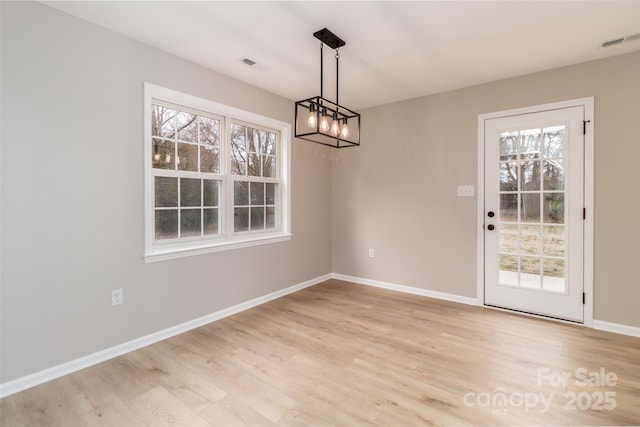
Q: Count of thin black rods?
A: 2